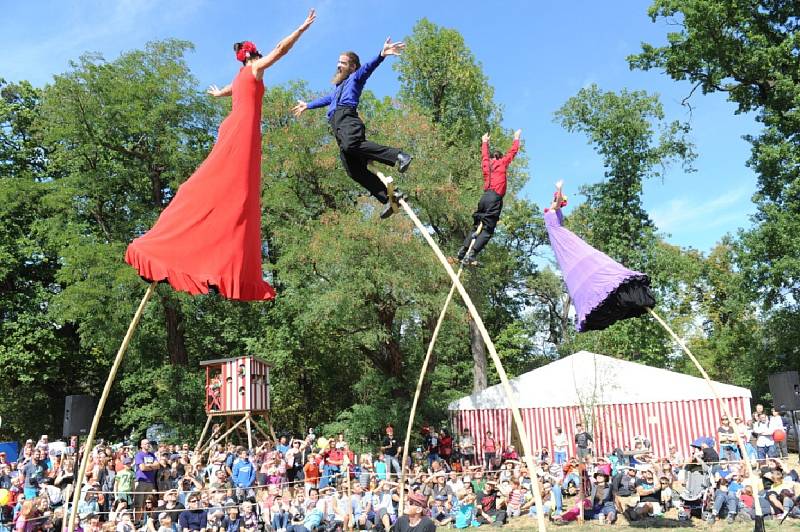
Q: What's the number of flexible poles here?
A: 4